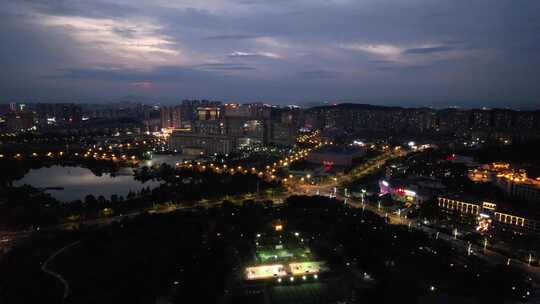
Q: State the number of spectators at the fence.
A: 0